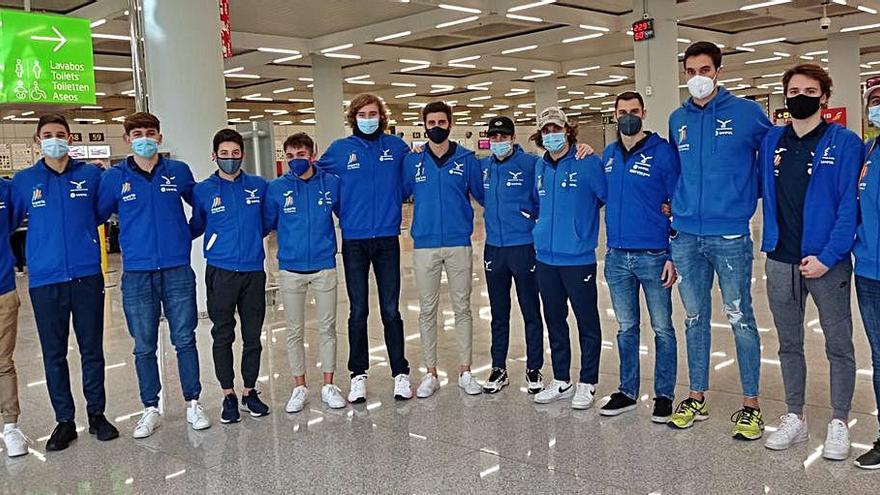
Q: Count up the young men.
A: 13